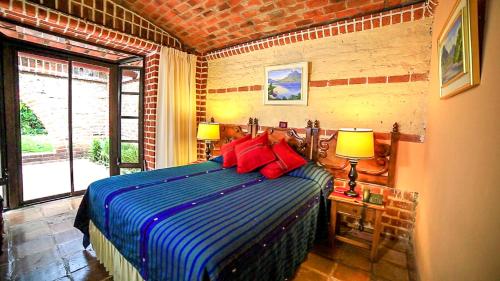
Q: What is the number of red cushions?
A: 3